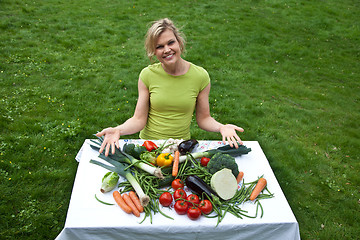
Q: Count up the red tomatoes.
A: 8